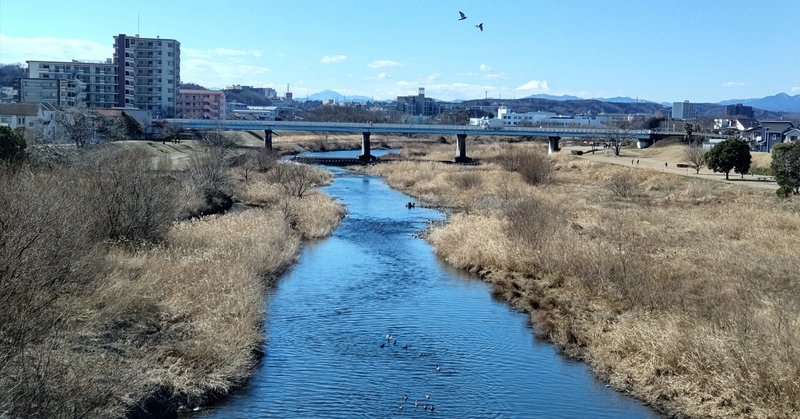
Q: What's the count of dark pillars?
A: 4